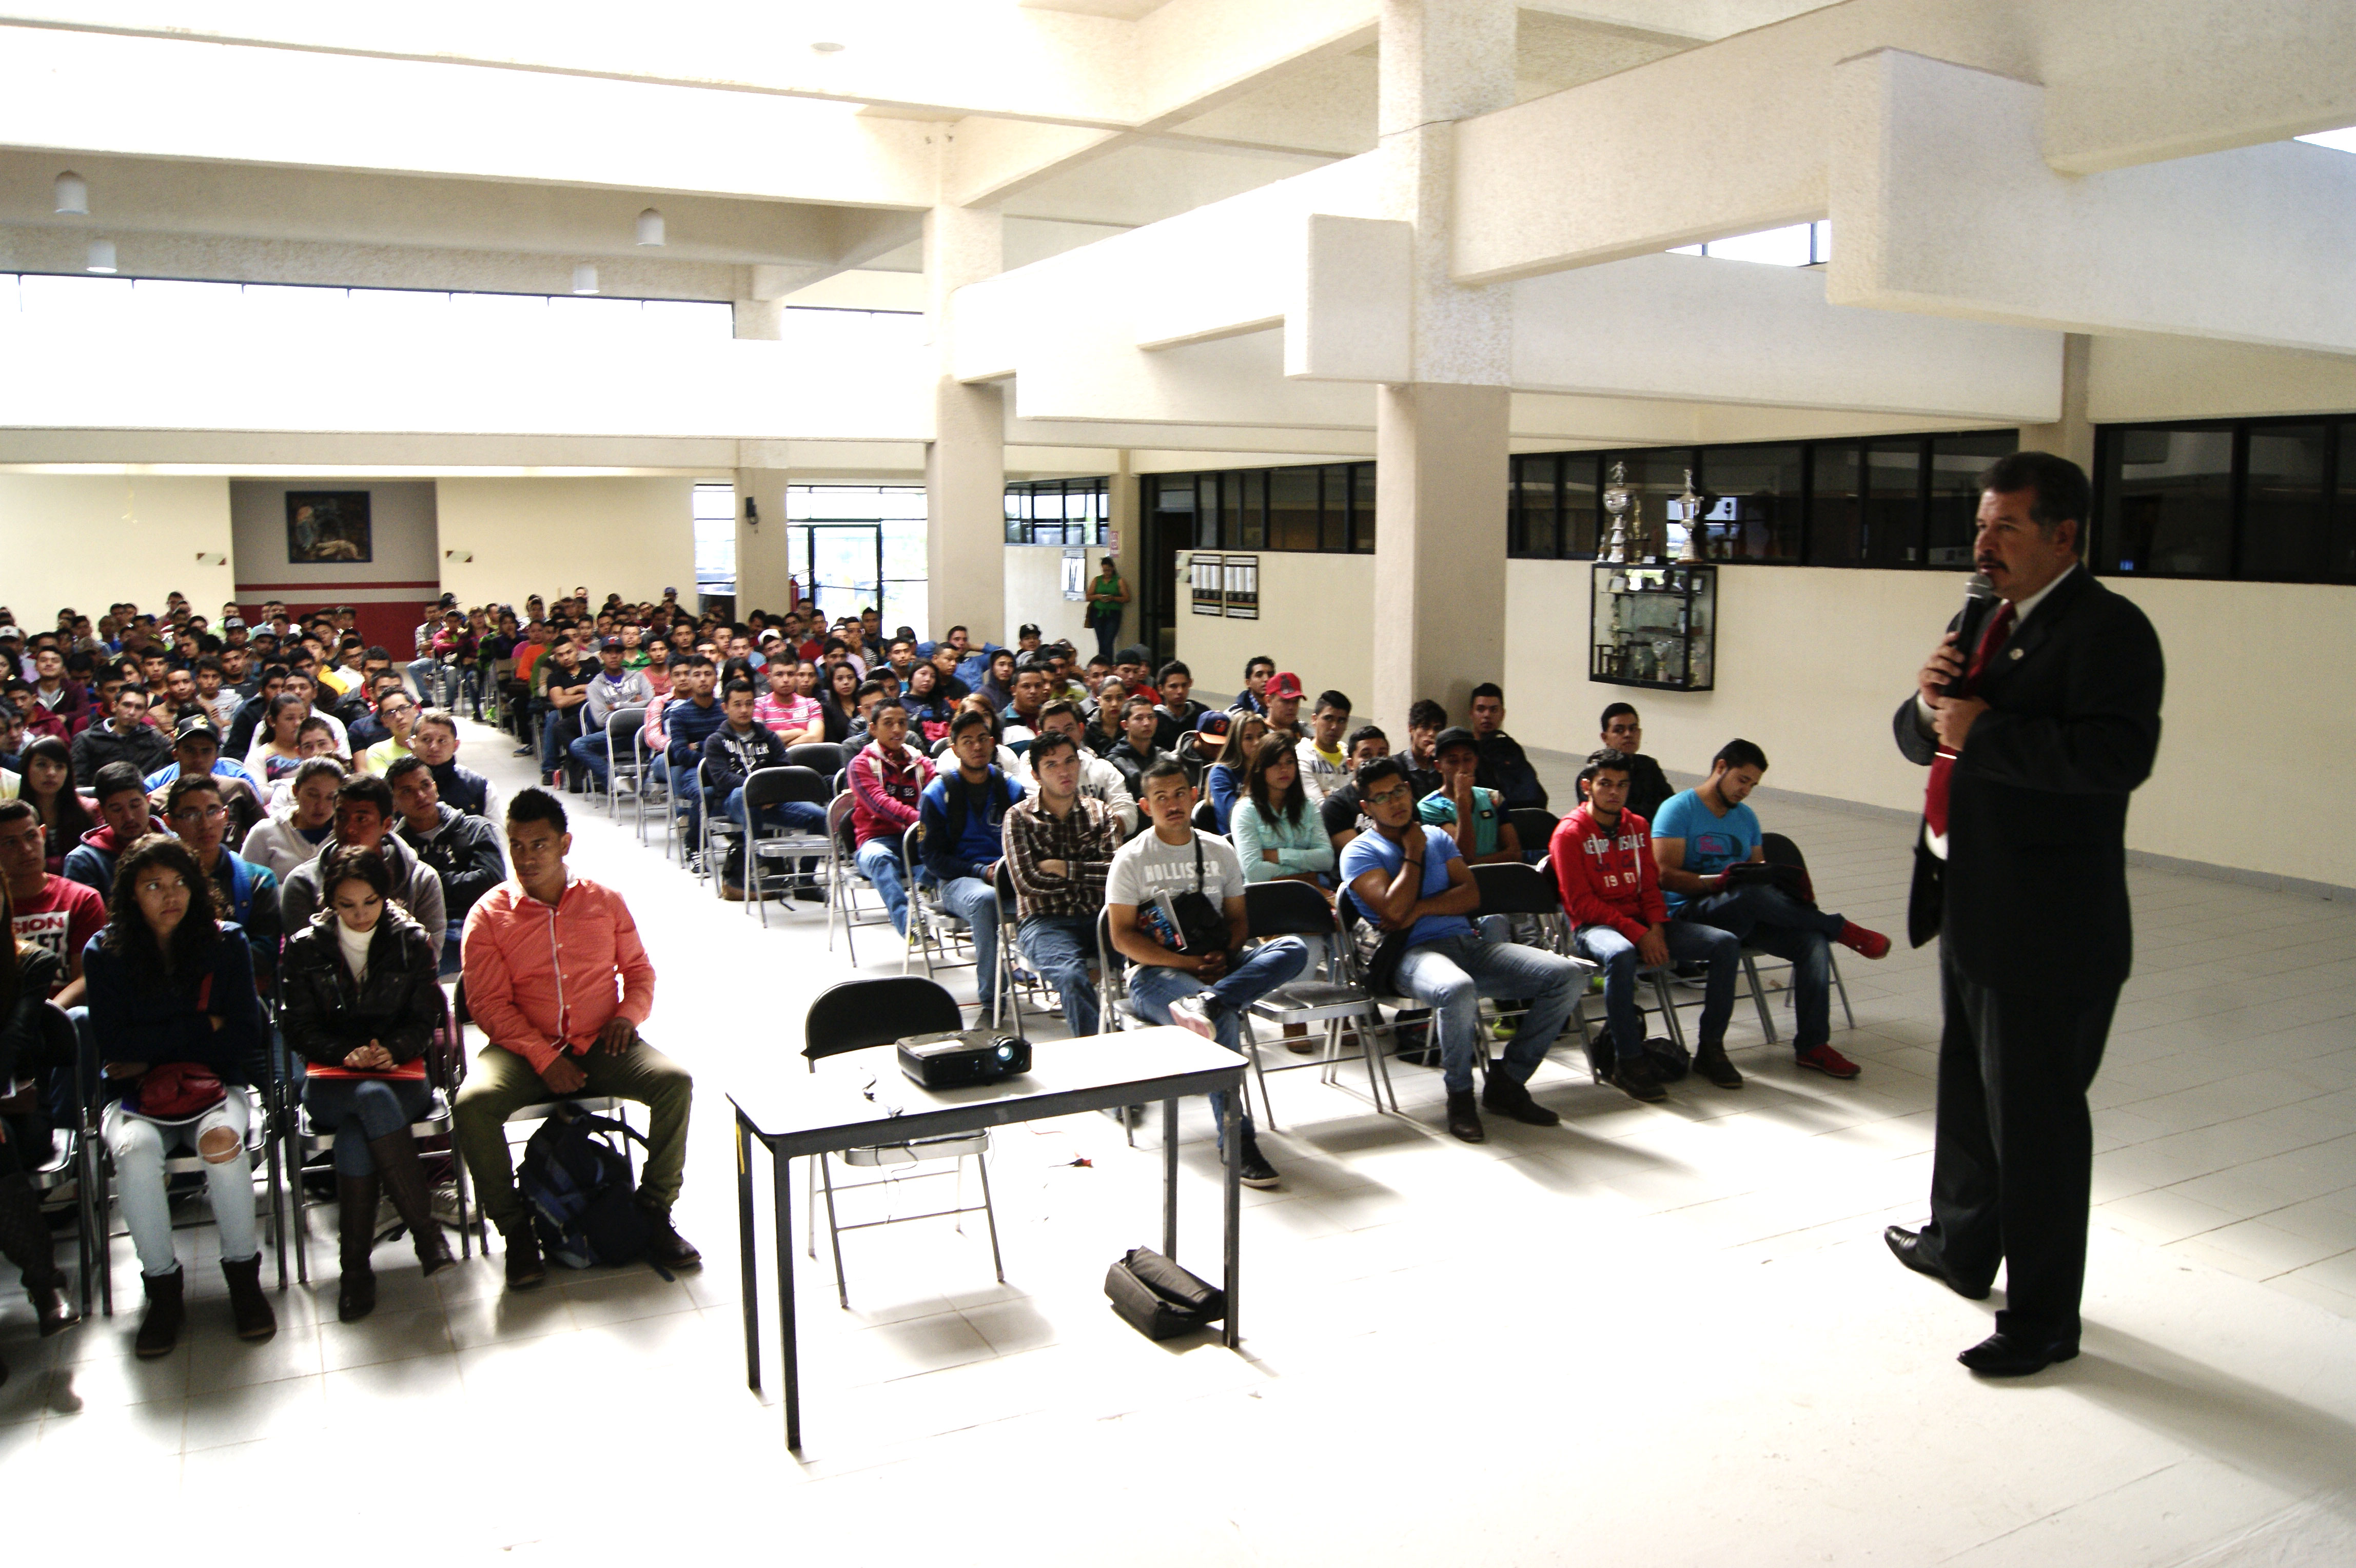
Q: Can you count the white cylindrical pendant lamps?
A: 4